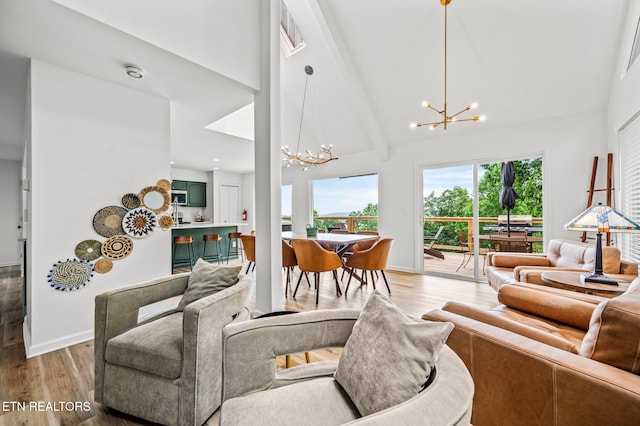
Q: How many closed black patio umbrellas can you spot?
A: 1